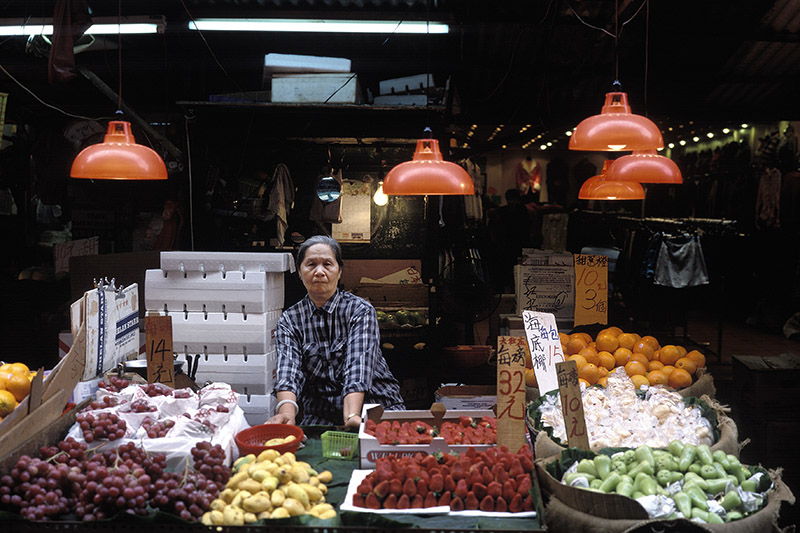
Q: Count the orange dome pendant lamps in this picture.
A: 5